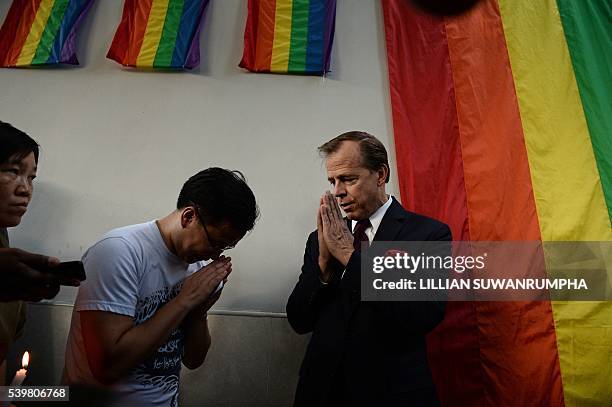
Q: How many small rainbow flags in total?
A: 3